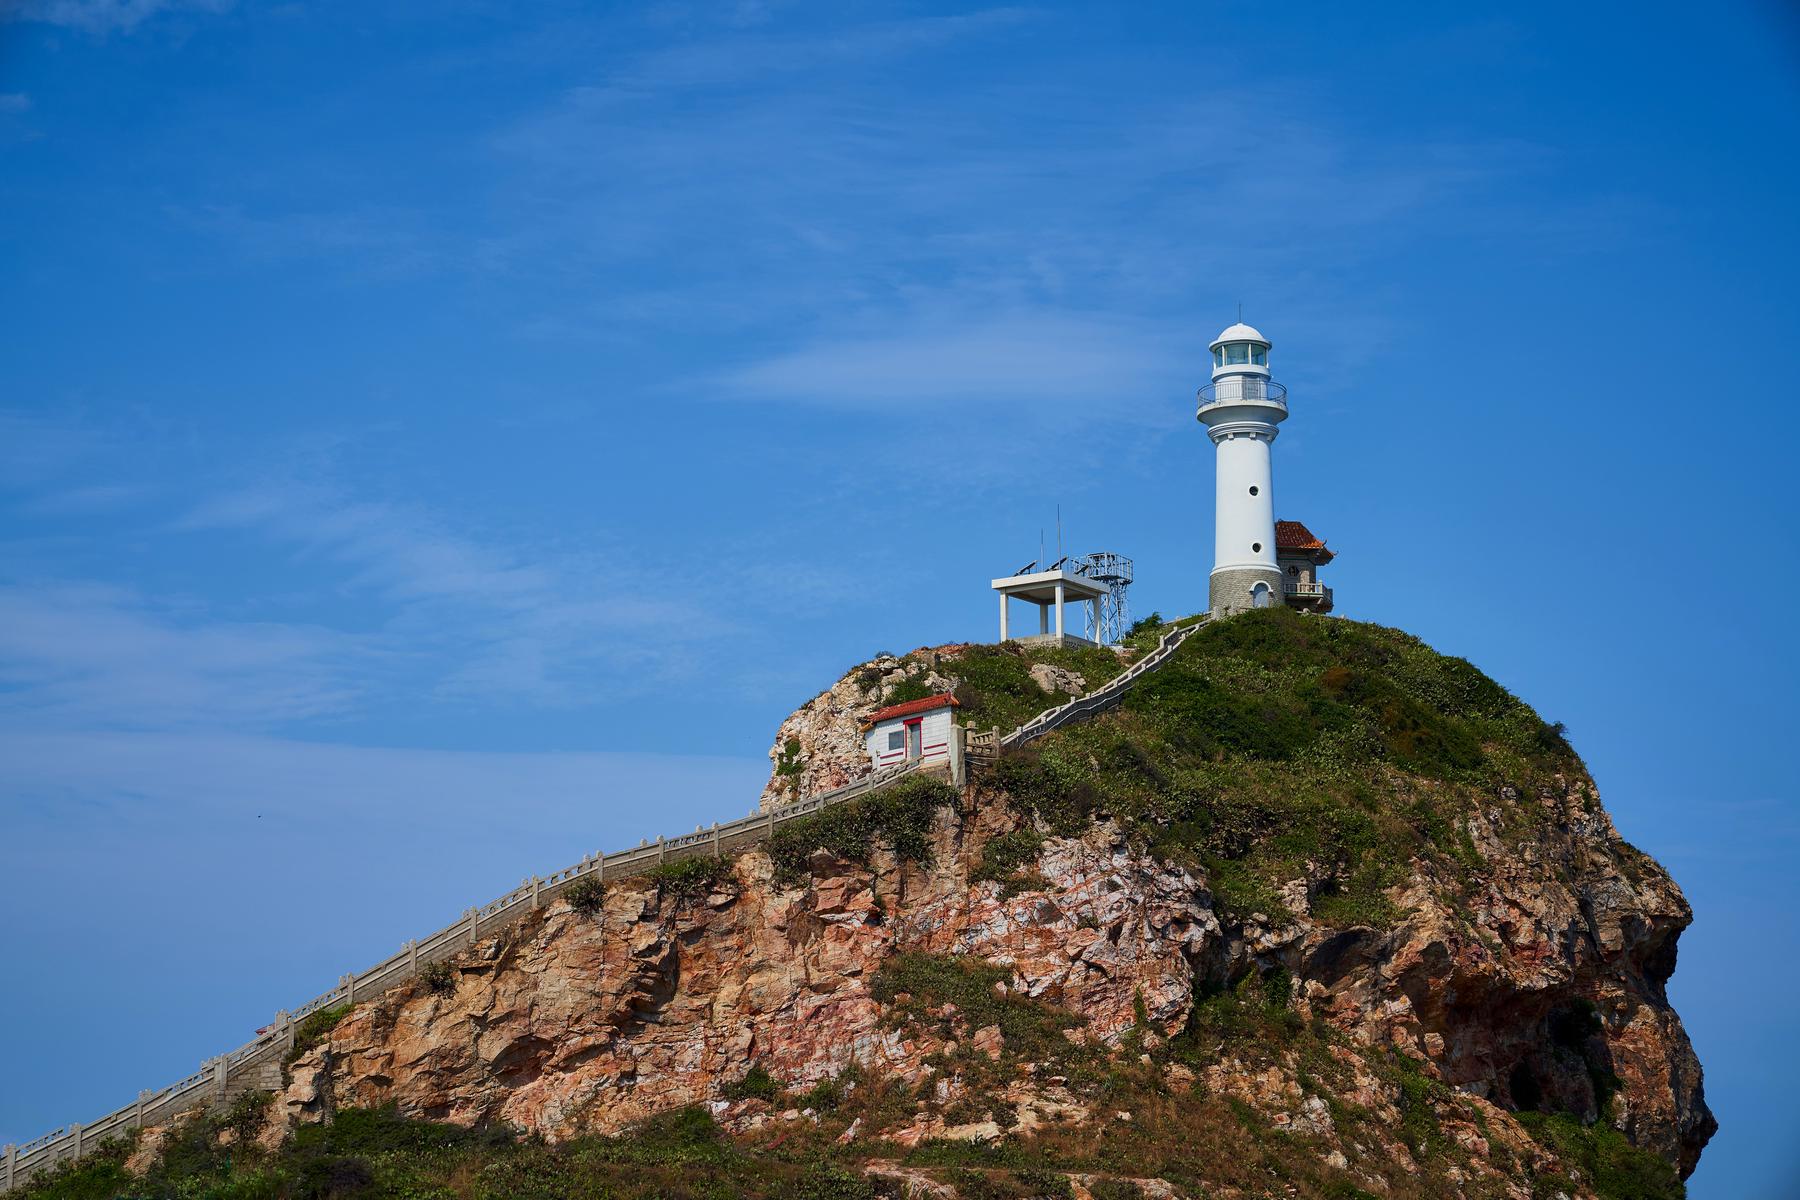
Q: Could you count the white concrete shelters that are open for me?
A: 1